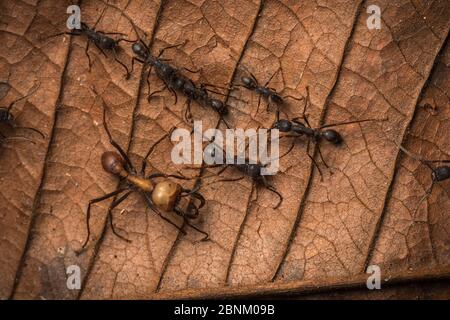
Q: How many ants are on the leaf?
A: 9